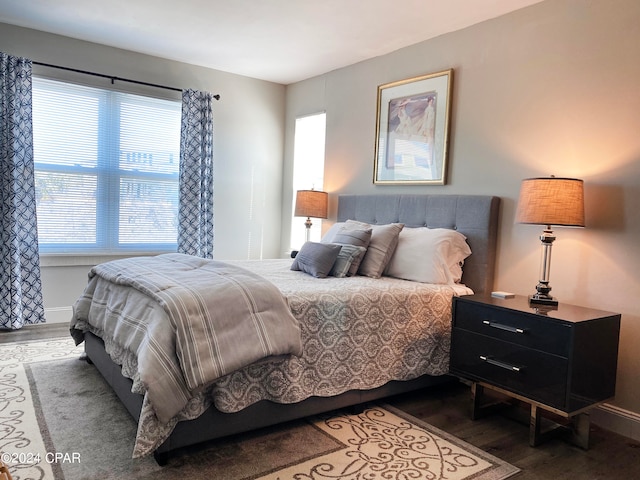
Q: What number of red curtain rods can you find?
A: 0